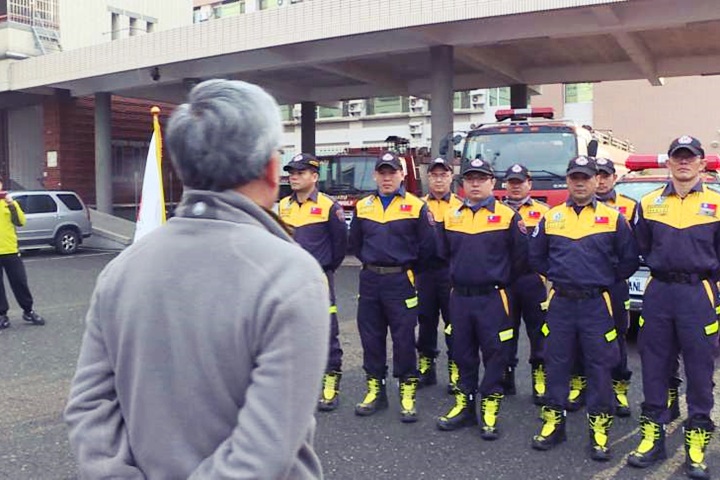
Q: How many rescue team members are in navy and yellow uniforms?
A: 8